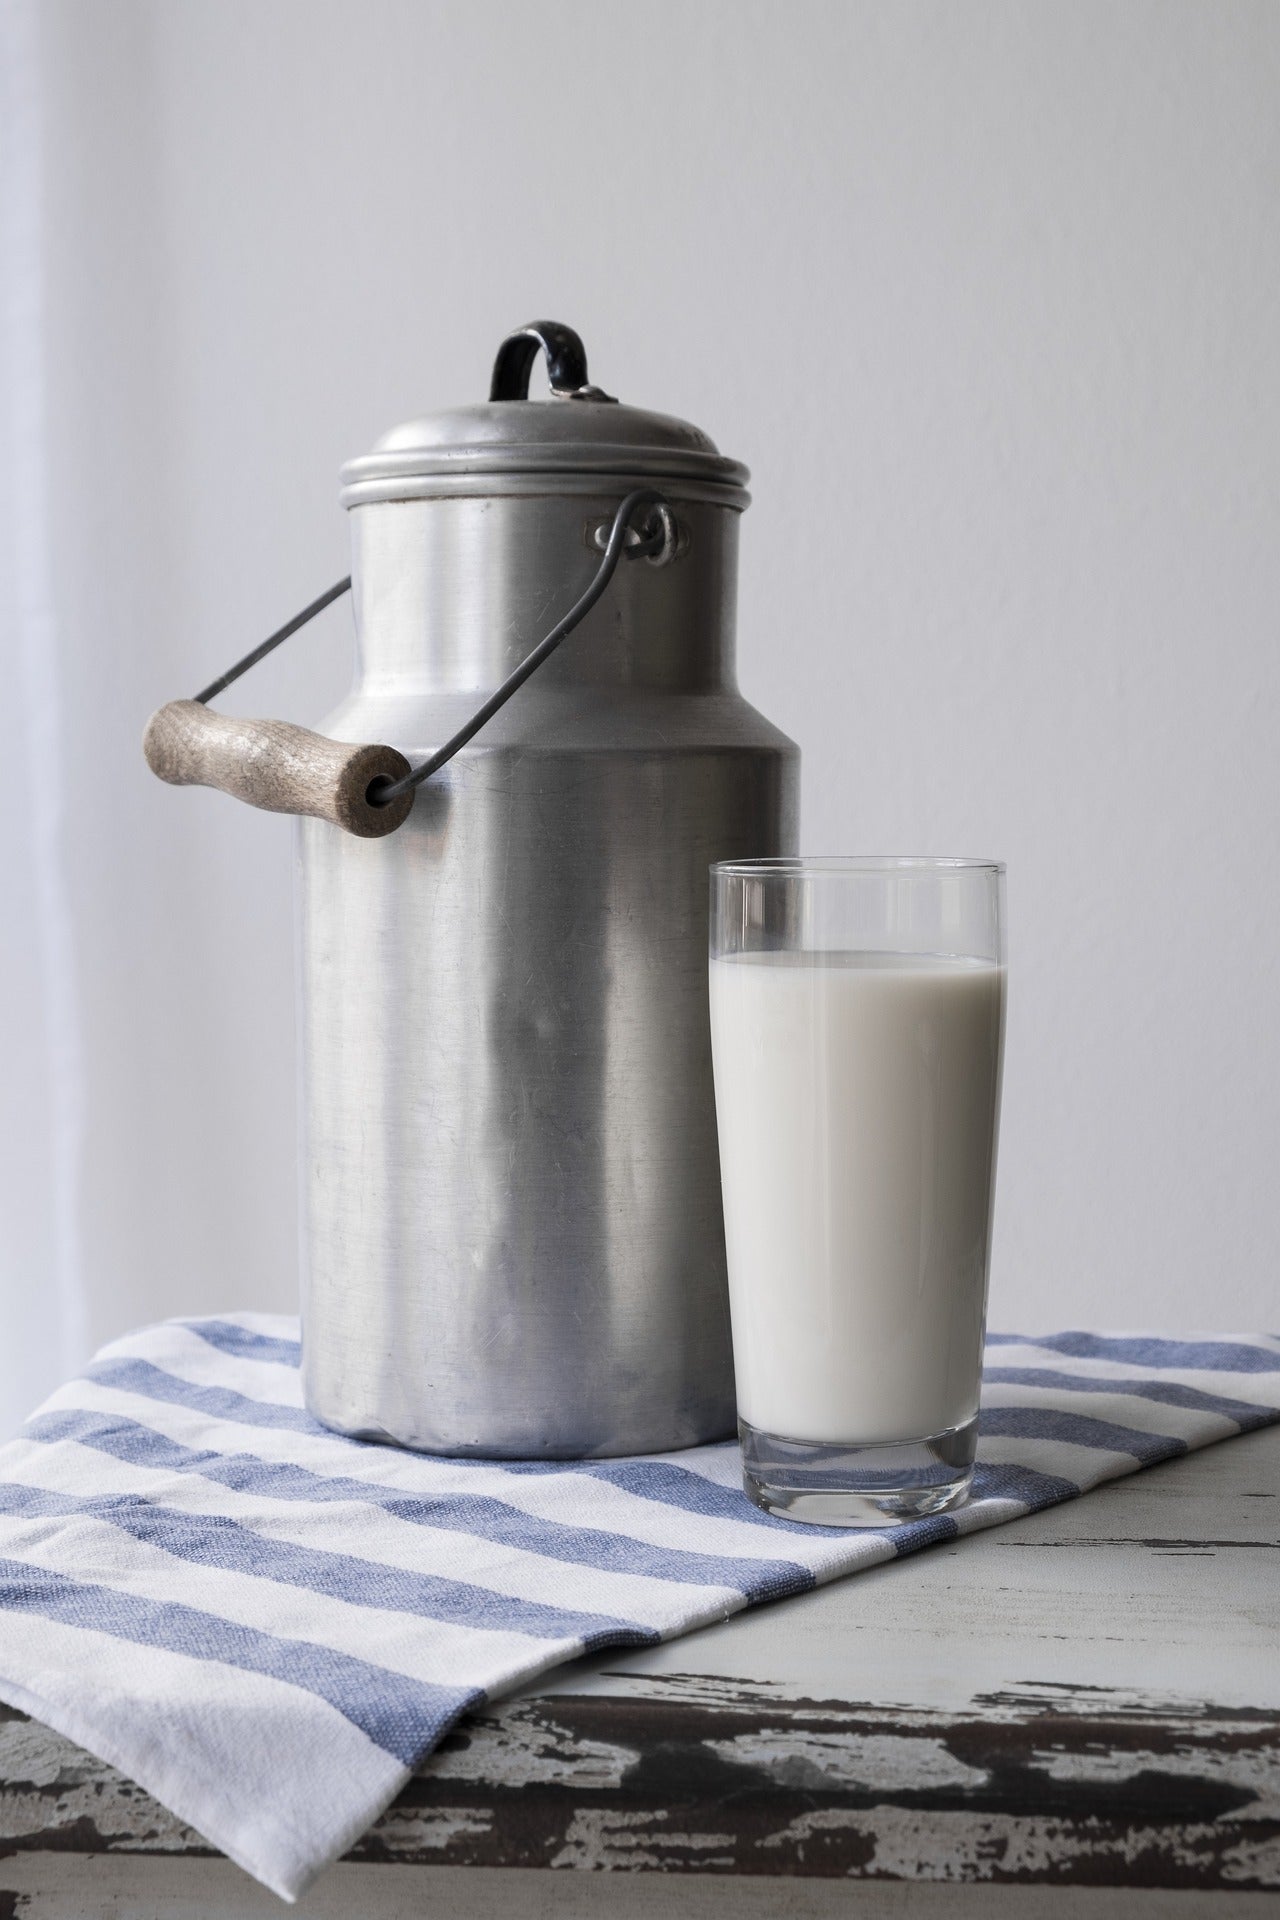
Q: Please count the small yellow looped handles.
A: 0